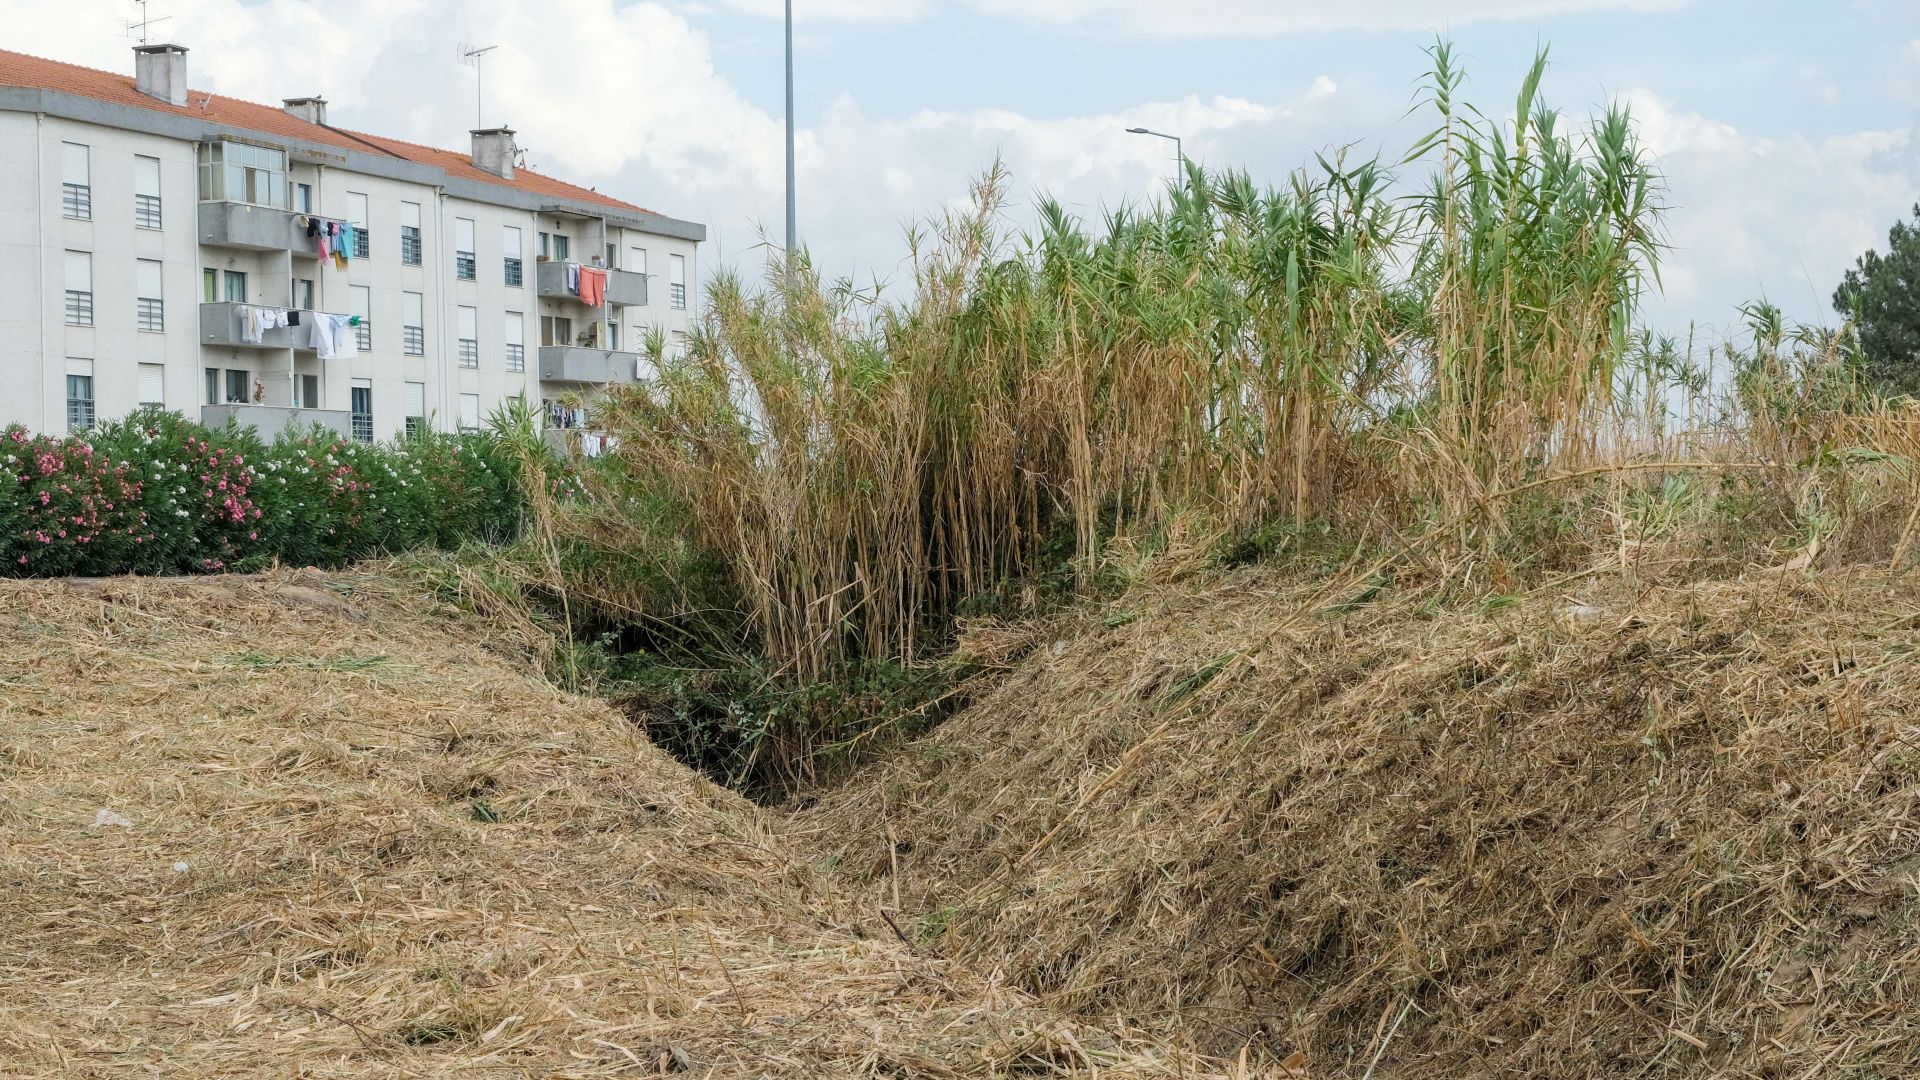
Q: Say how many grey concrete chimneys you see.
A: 3